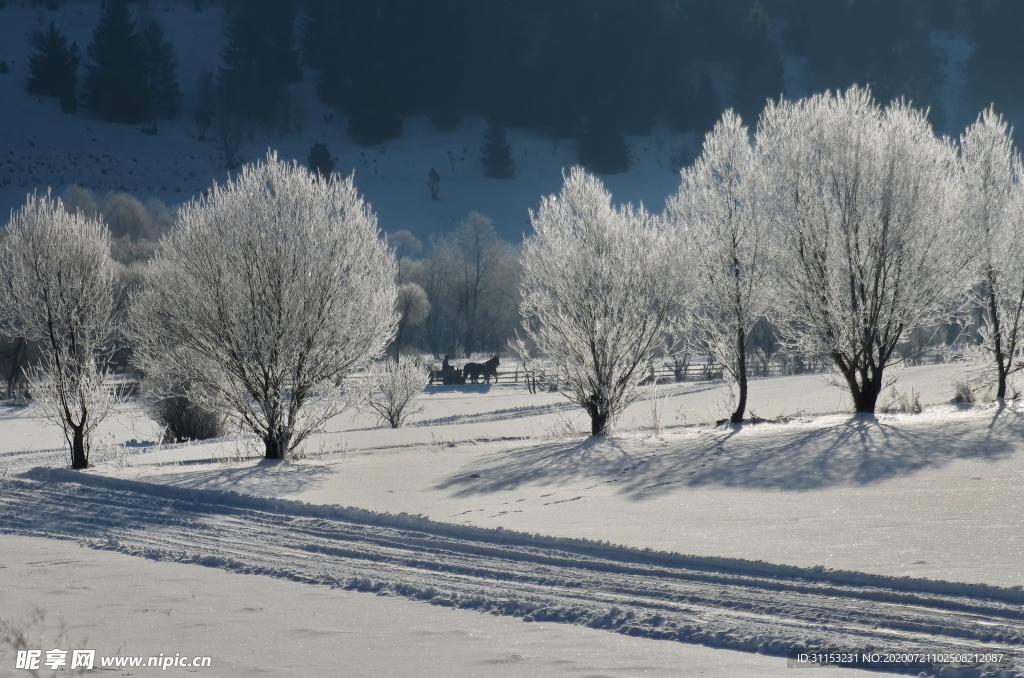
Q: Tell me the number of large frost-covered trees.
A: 6